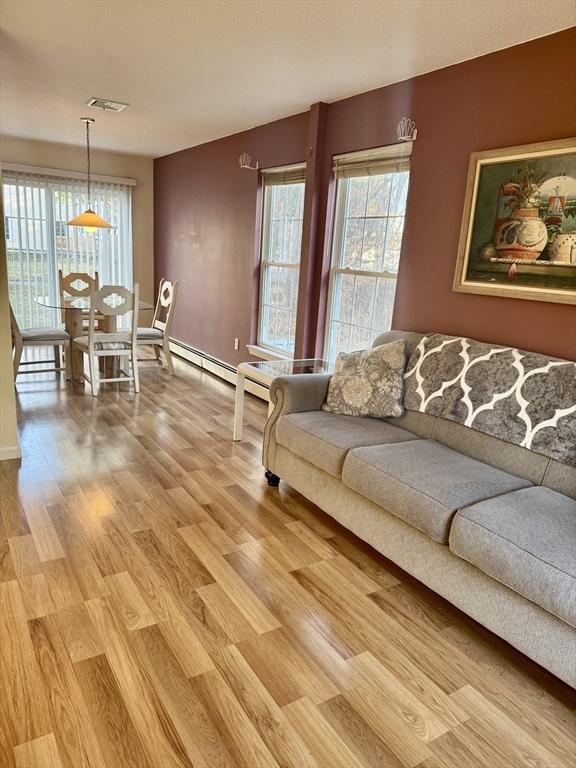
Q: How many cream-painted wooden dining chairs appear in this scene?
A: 4